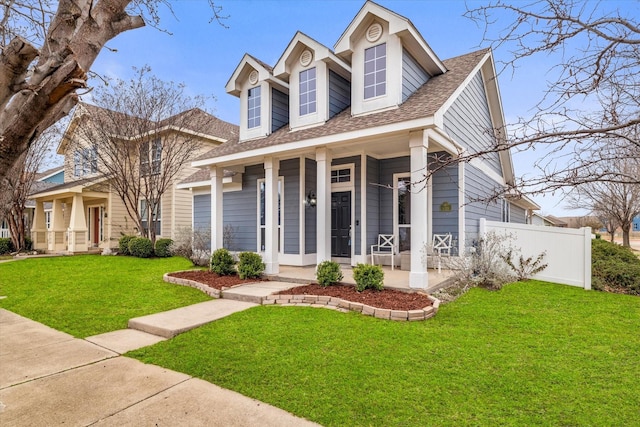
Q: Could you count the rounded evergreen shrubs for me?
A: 7